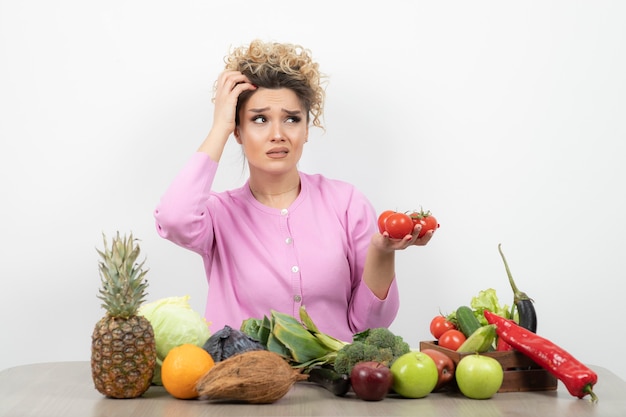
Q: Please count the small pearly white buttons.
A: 4